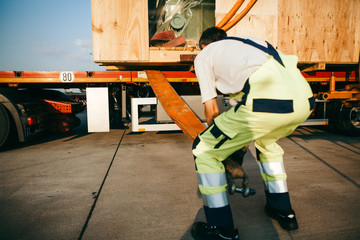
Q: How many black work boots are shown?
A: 2